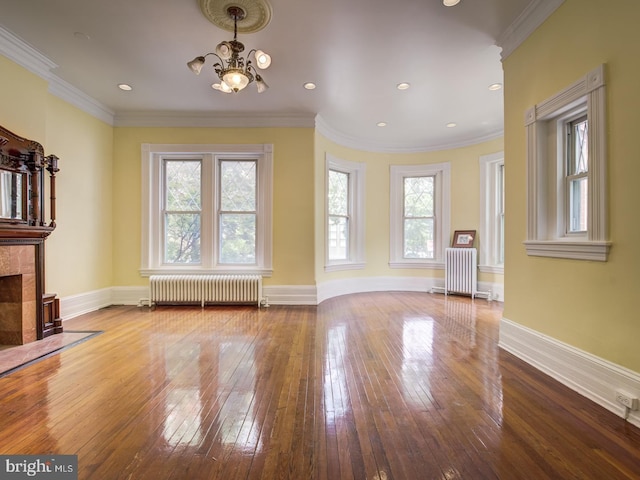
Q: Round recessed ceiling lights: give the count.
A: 7